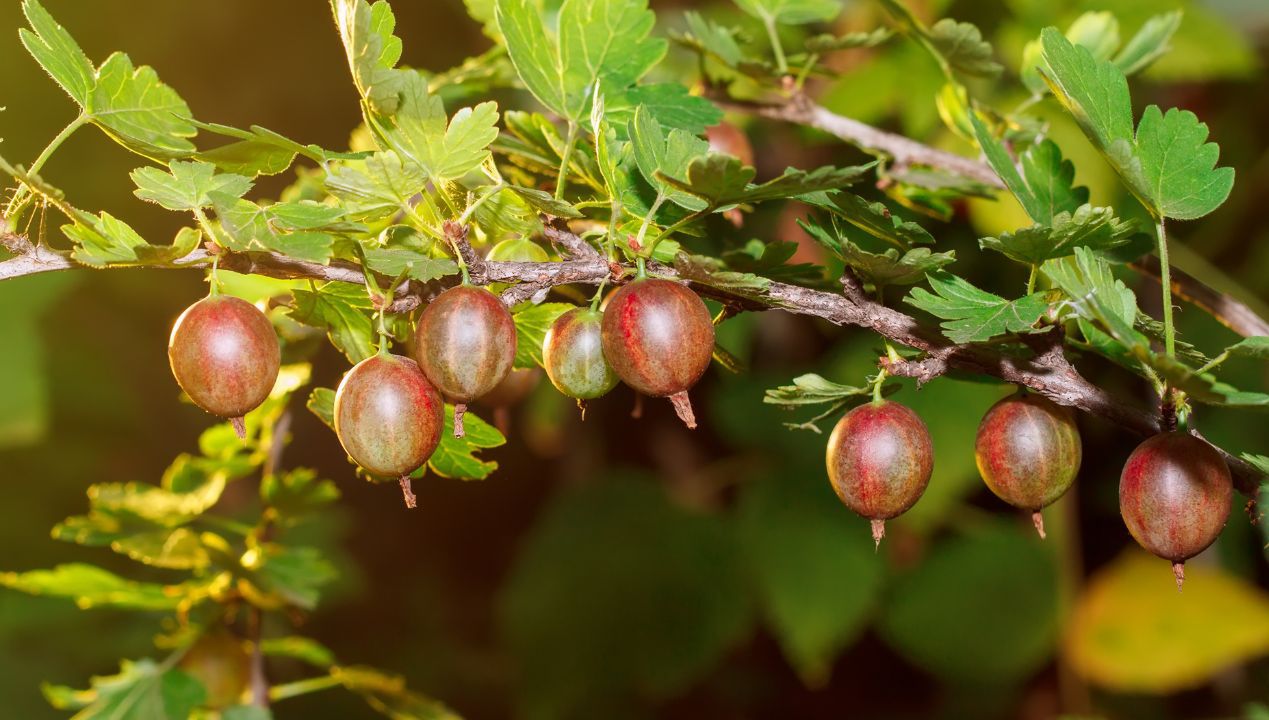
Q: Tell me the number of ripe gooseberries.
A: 7